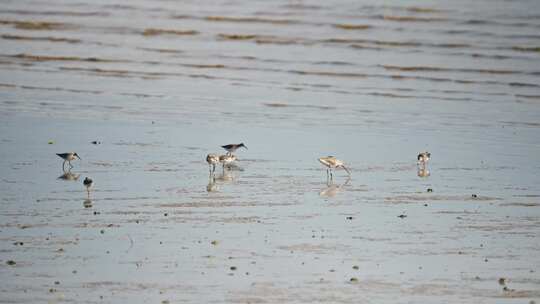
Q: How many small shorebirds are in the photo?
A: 7